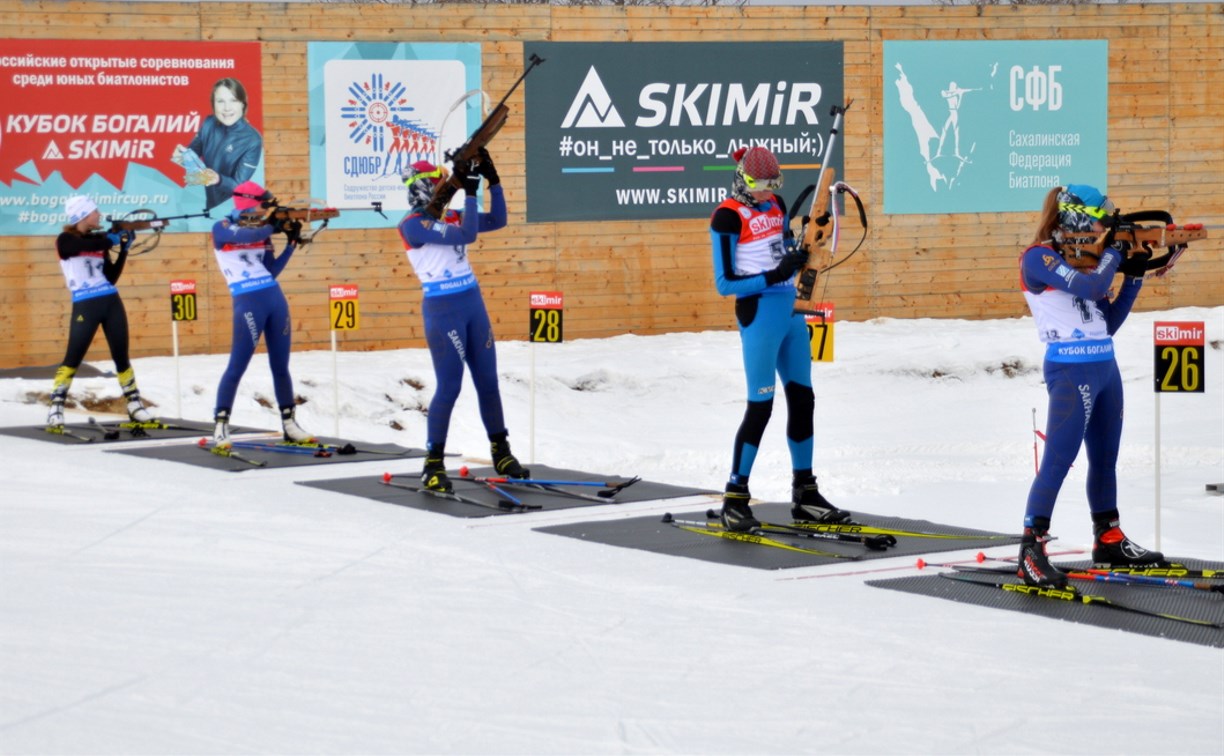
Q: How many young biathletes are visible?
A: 5